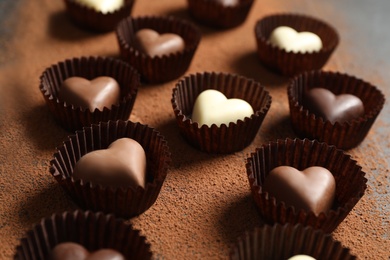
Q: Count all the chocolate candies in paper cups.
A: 11